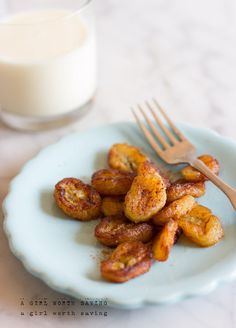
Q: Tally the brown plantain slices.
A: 12